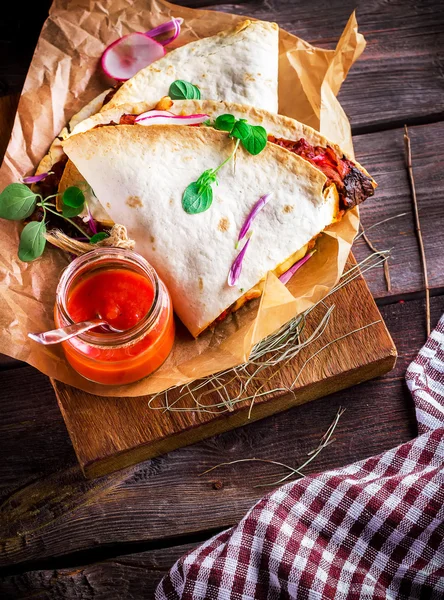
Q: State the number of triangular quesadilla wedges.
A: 2